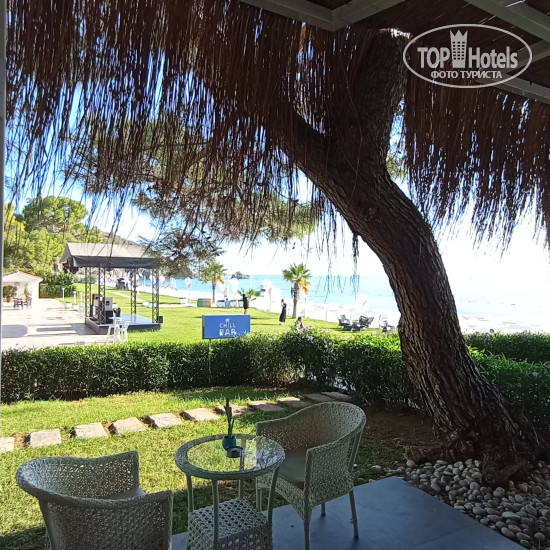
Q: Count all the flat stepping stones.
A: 11